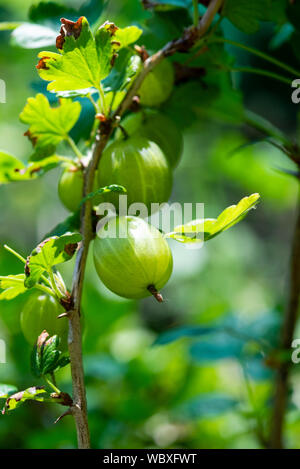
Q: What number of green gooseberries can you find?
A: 6